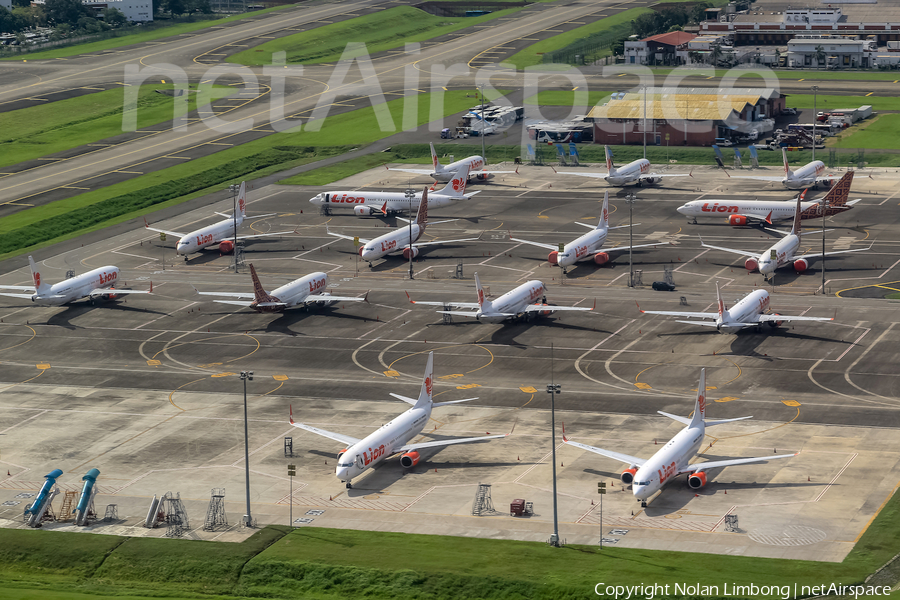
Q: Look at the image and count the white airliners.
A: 15